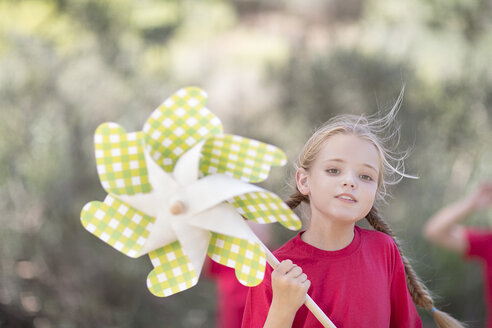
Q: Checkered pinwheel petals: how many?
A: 7